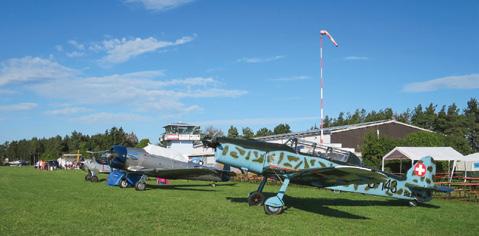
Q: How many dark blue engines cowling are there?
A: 1